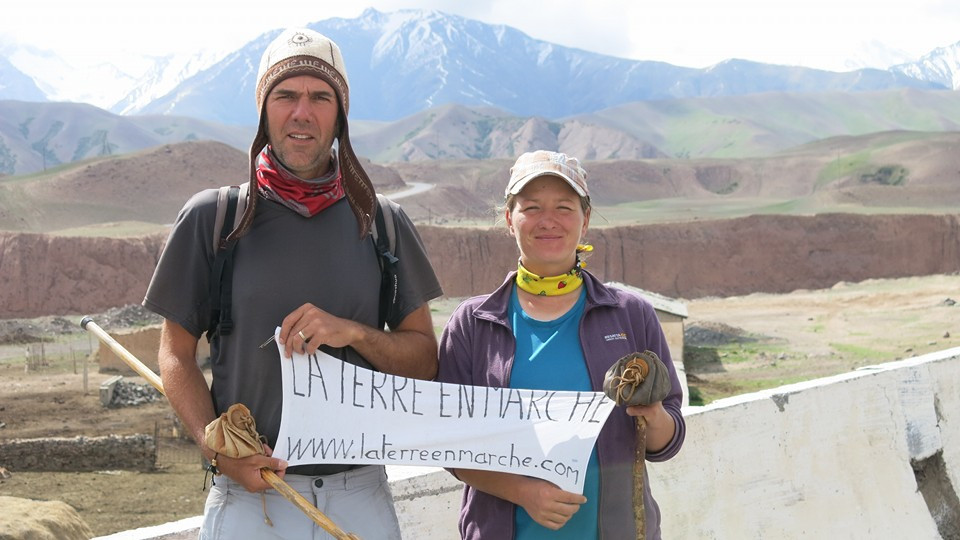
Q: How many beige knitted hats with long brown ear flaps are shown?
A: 1